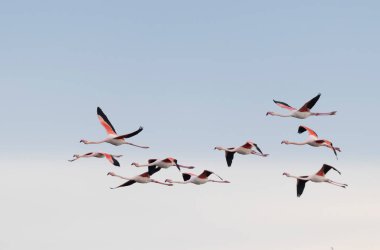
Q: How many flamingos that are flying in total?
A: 9